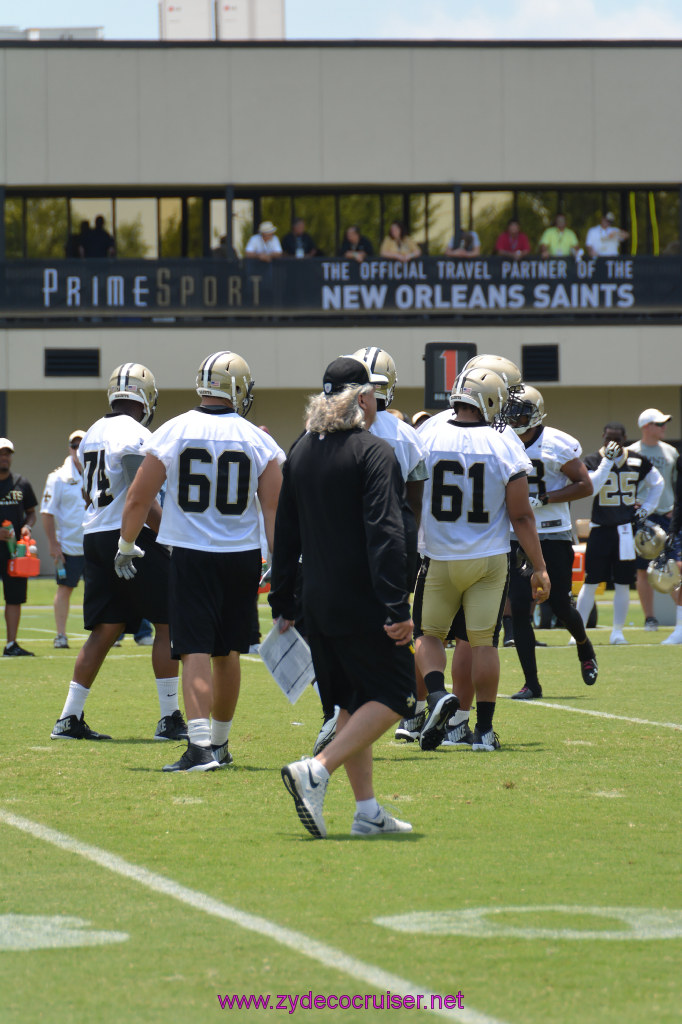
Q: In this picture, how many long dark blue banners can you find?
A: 1